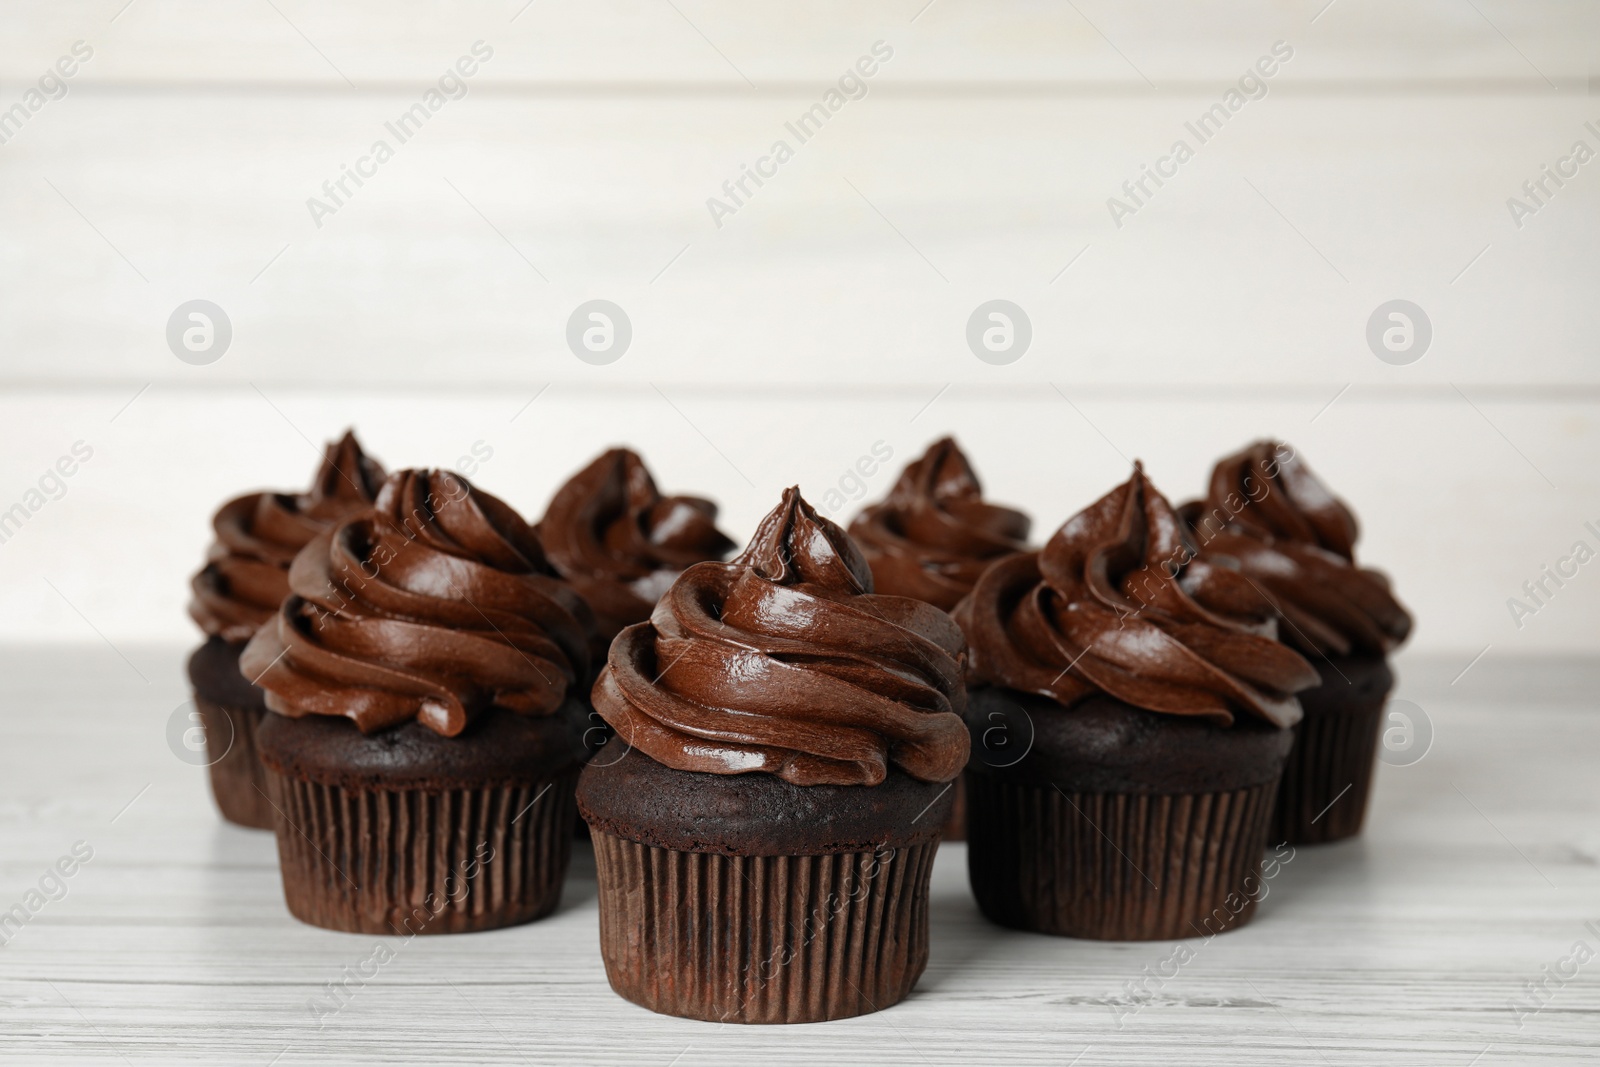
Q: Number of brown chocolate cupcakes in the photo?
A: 7